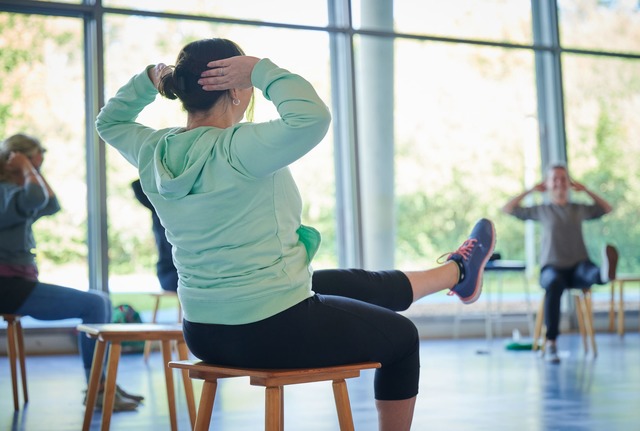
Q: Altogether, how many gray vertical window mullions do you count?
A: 3